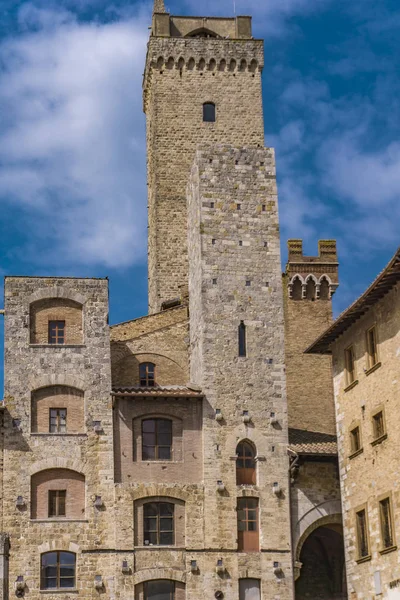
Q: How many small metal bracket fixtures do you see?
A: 15